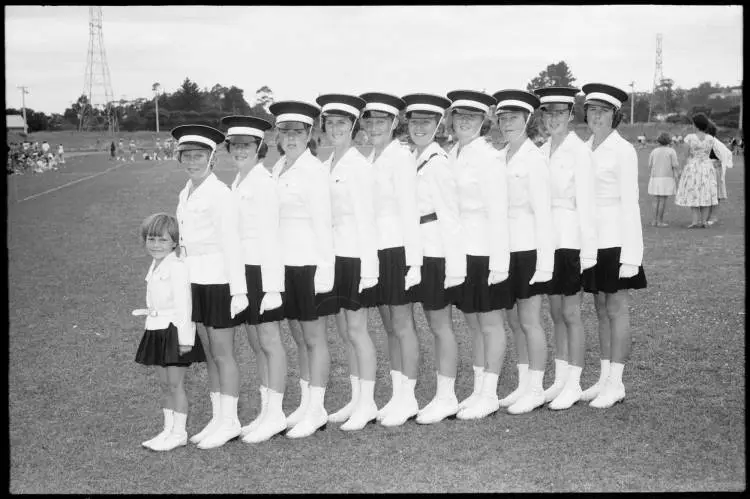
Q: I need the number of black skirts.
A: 11